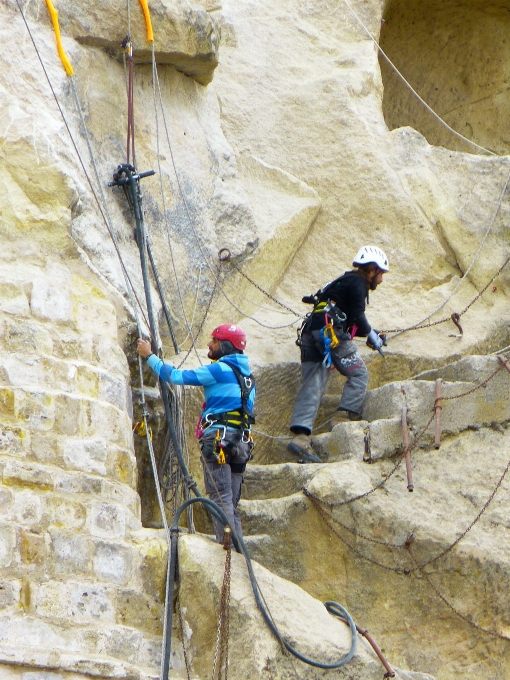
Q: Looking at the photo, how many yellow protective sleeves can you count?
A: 2